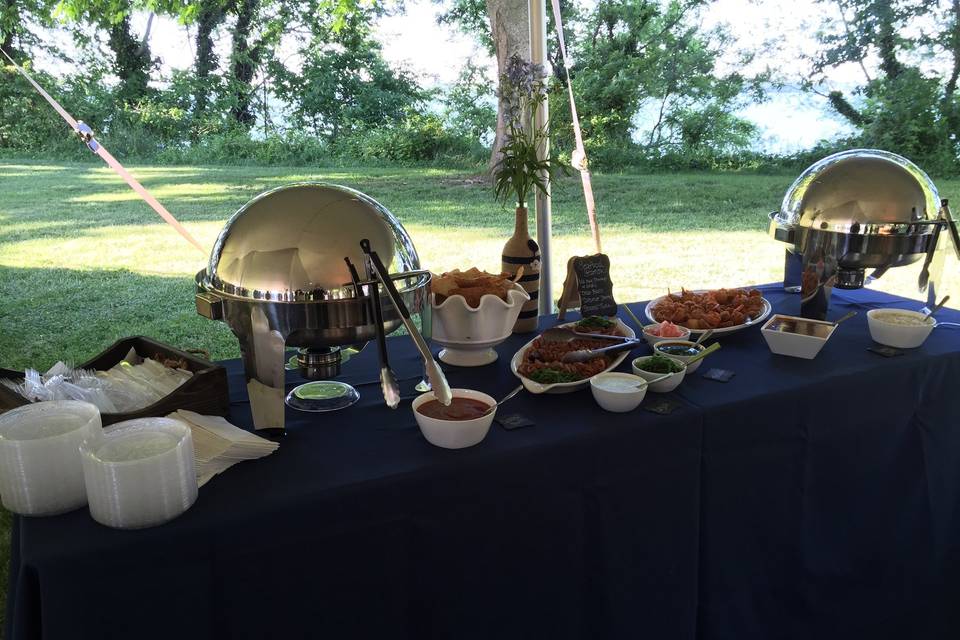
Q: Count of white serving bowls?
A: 8